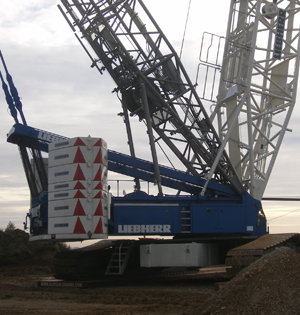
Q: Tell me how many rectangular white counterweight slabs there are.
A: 7